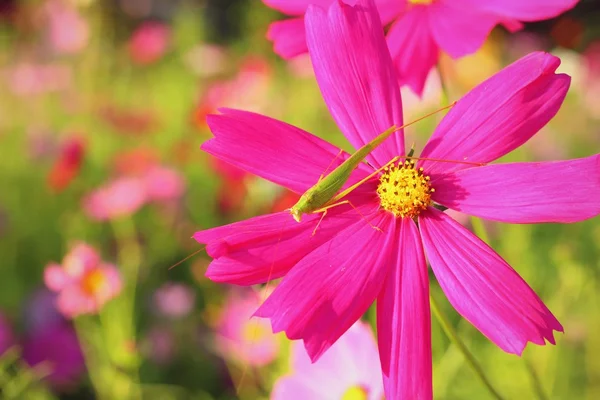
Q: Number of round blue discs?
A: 0